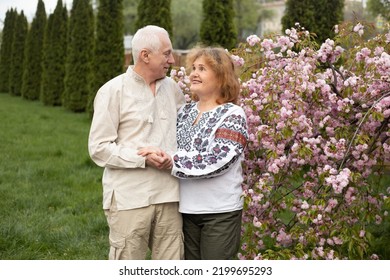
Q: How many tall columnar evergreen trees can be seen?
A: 9